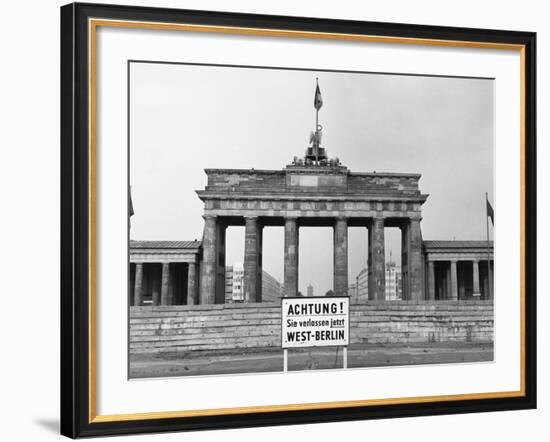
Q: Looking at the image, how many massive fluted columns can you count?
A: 6